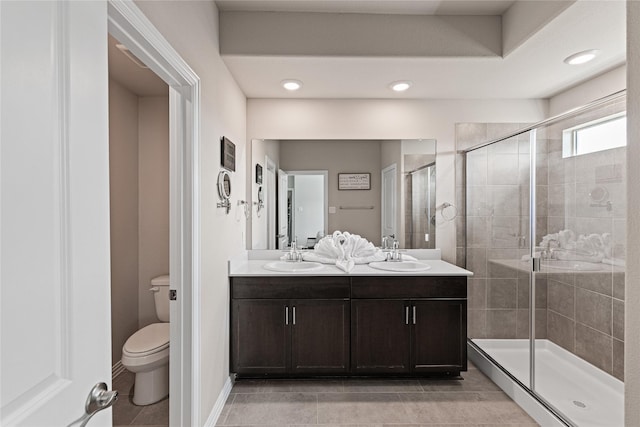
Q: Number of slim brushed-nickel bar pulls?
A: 4